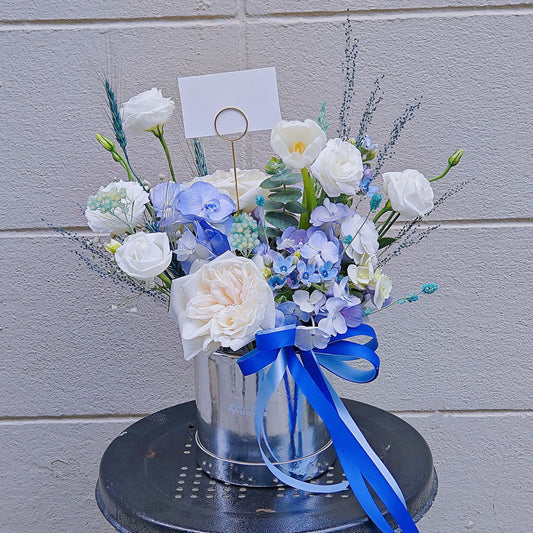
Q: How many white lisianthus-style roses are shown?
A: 5